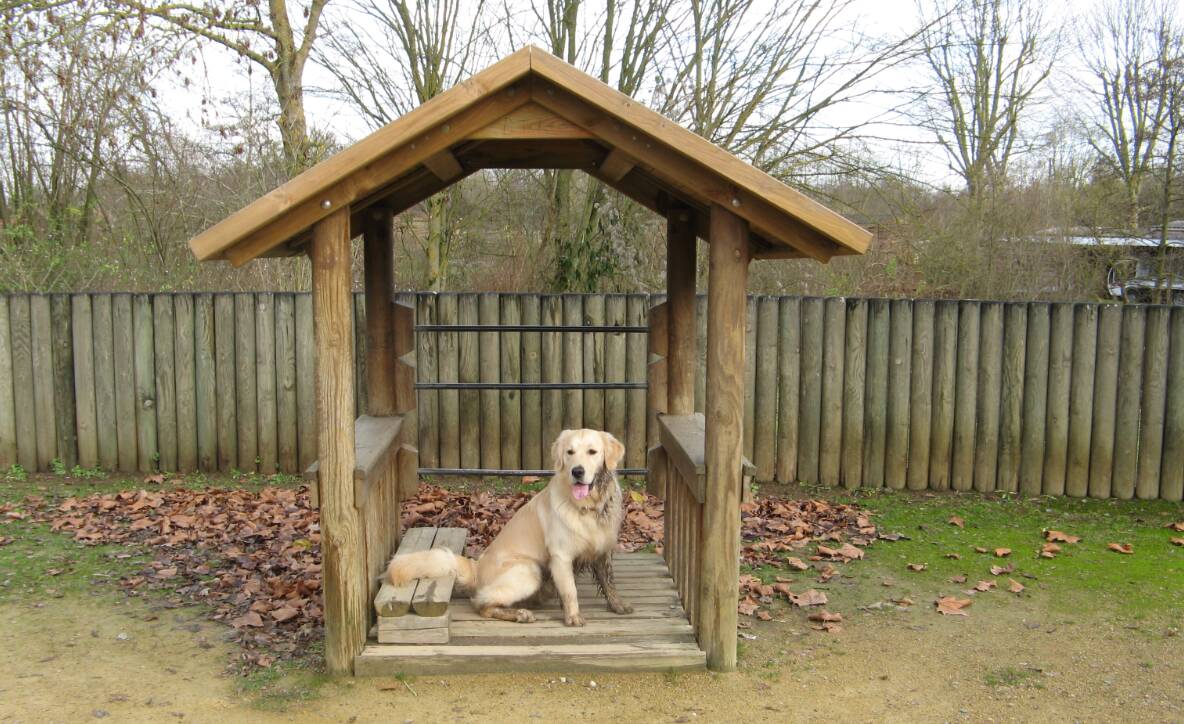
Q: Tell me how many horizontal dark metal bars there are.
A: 3